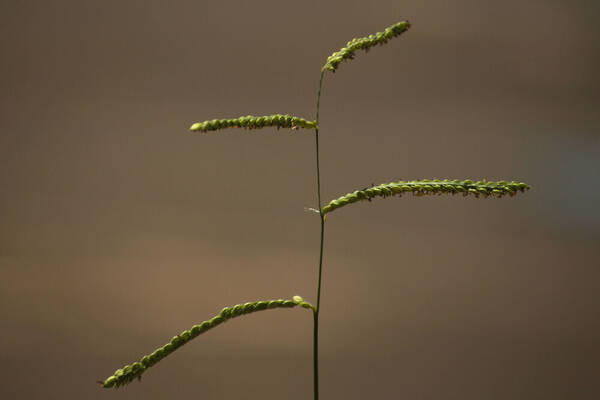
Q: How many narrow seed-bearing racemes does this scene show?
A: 4